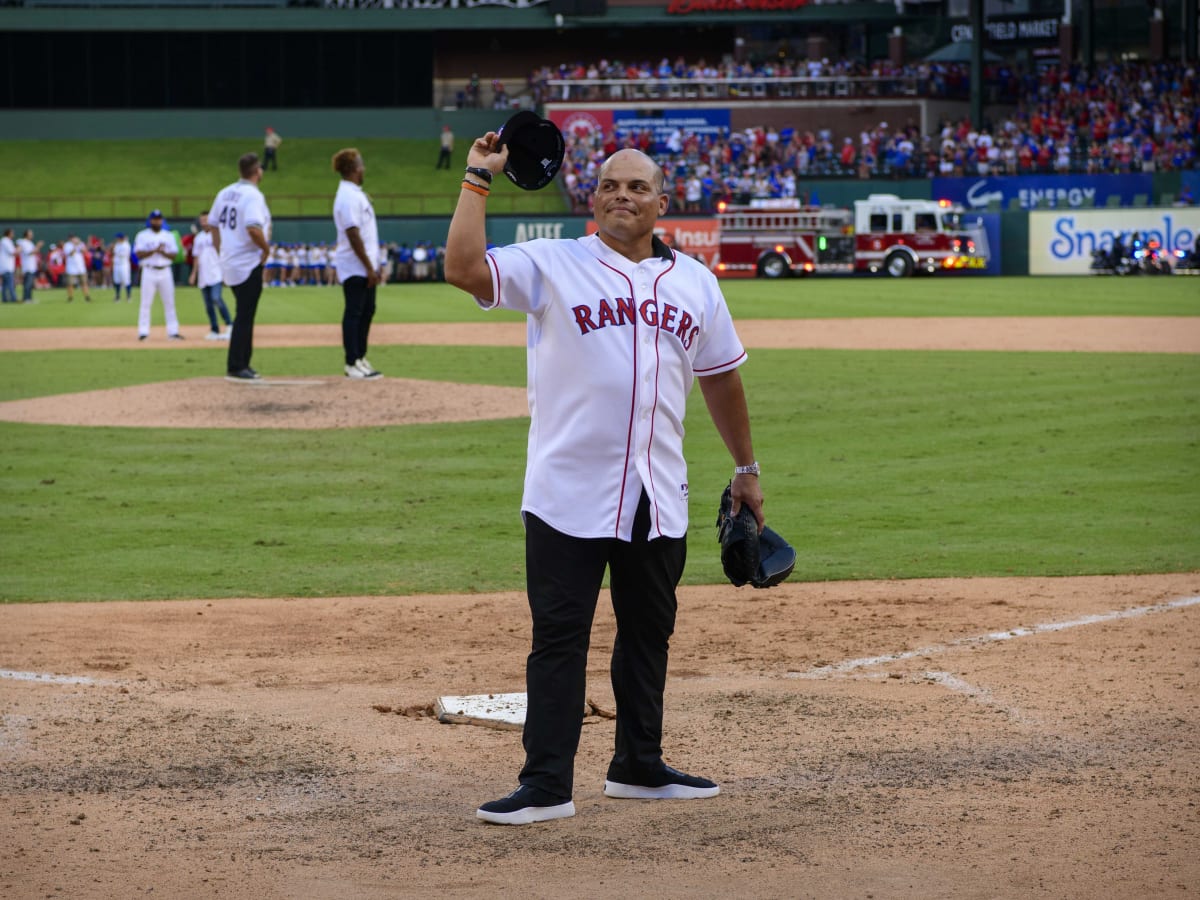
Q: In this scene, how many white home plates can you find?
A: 1